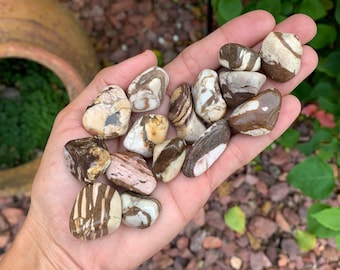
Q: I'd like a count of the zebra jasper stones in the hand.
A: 15